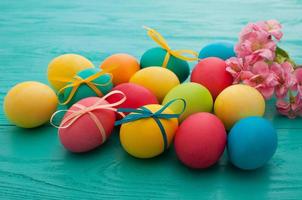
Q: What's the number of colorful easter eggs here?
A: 15